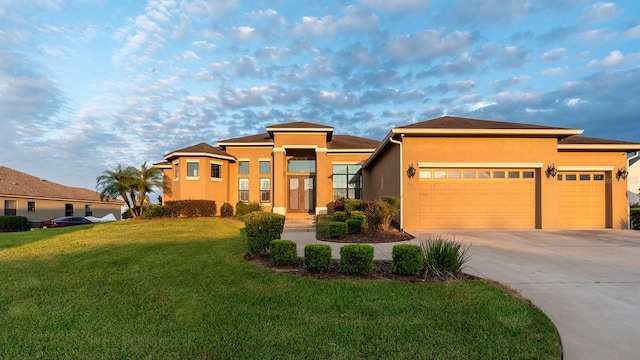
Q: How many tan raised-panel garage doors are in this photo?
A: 2